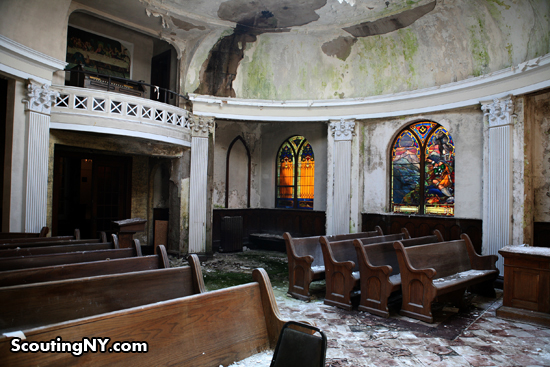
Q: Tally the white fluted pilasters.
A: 4